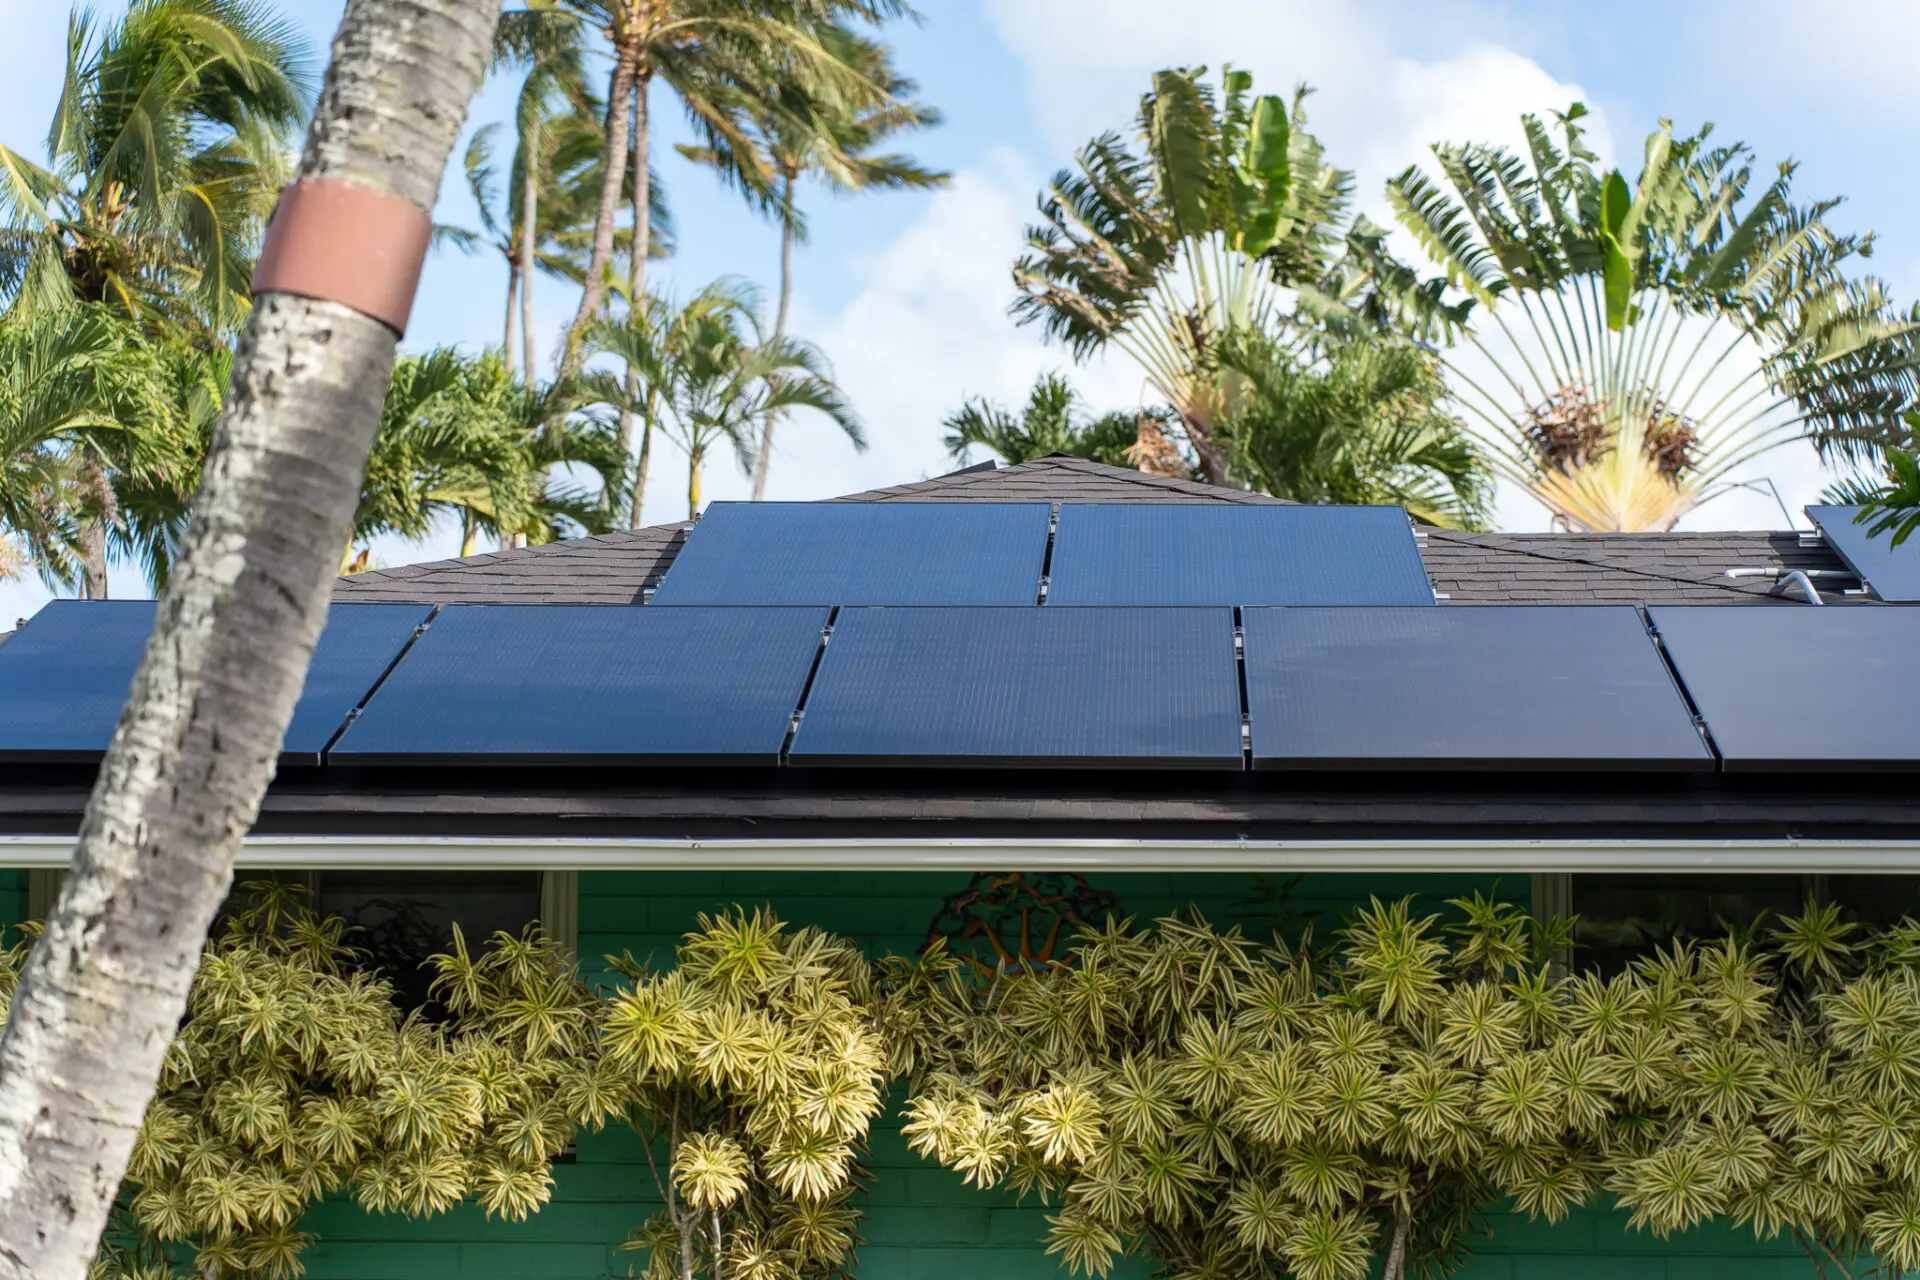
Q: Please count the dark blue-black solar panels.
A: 8